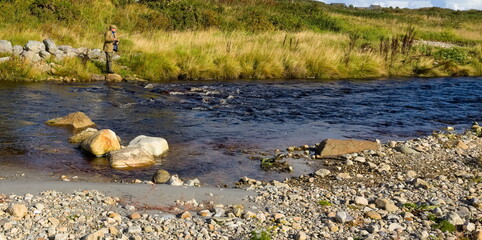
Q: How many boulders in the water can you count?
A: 5